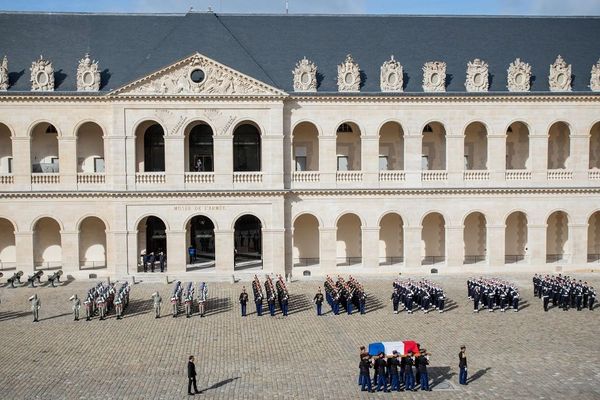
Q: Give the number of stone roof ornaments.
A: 11